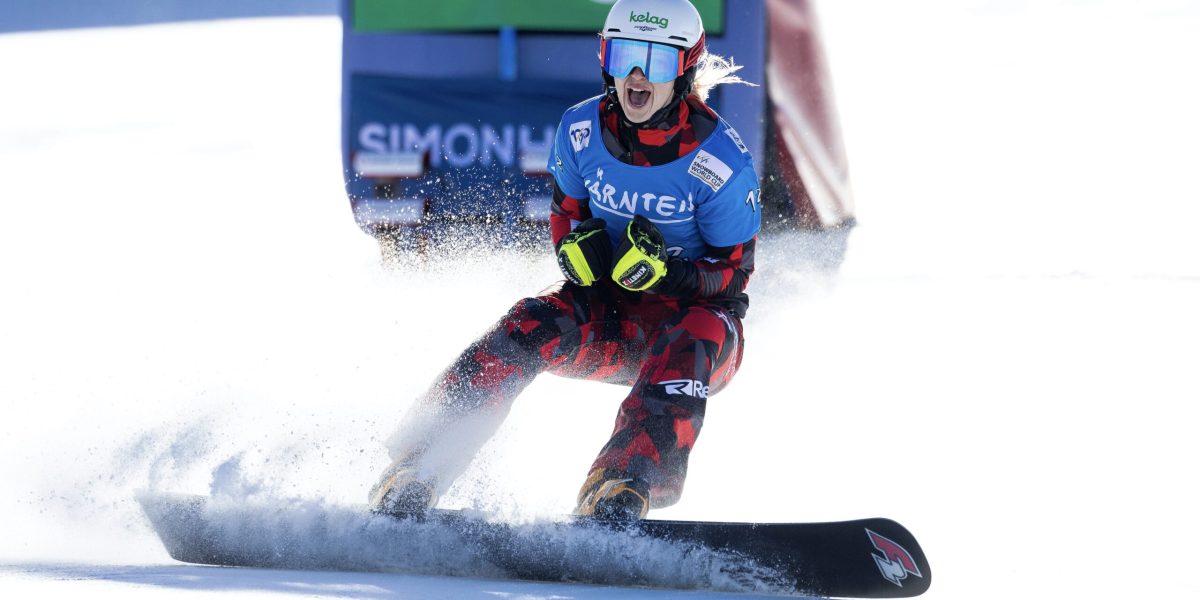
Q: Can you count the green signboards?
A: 1